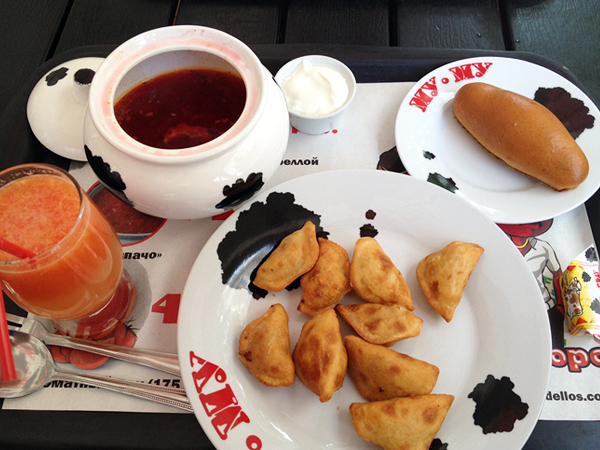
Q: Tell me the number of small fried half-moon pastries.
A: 9